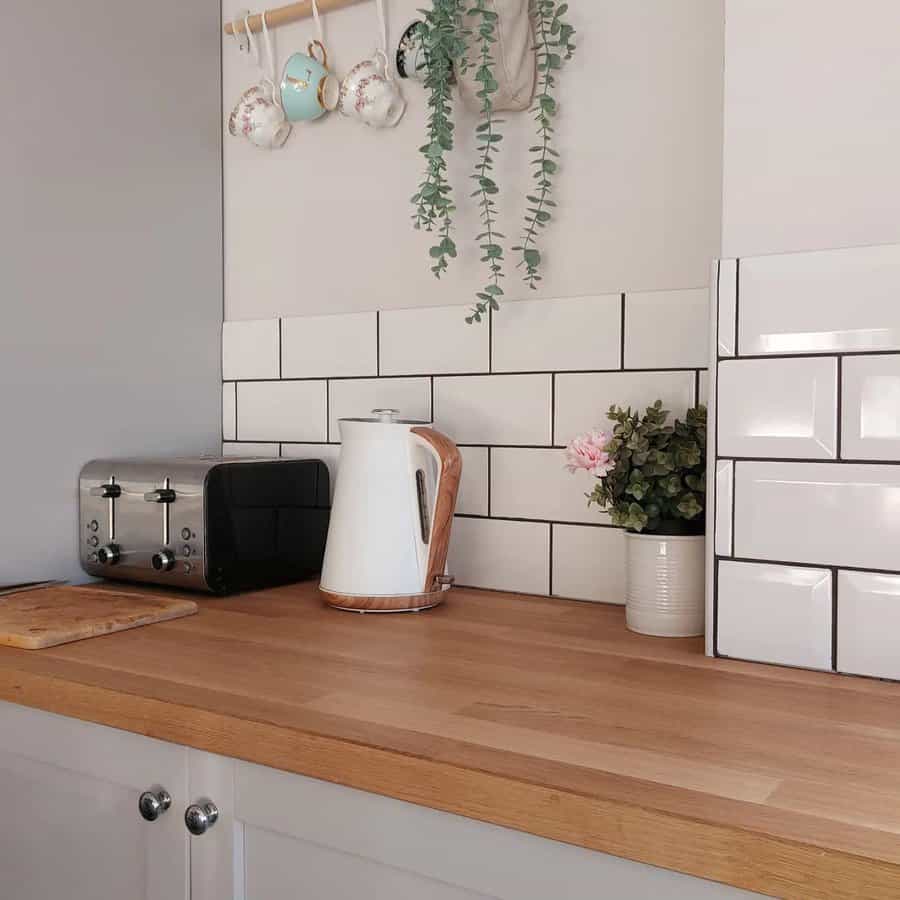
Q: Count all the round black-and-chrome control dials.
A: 2